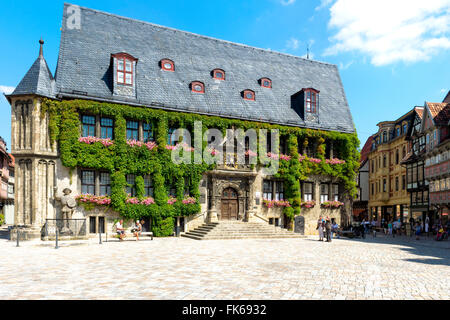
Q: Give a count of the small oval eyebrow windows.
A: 5